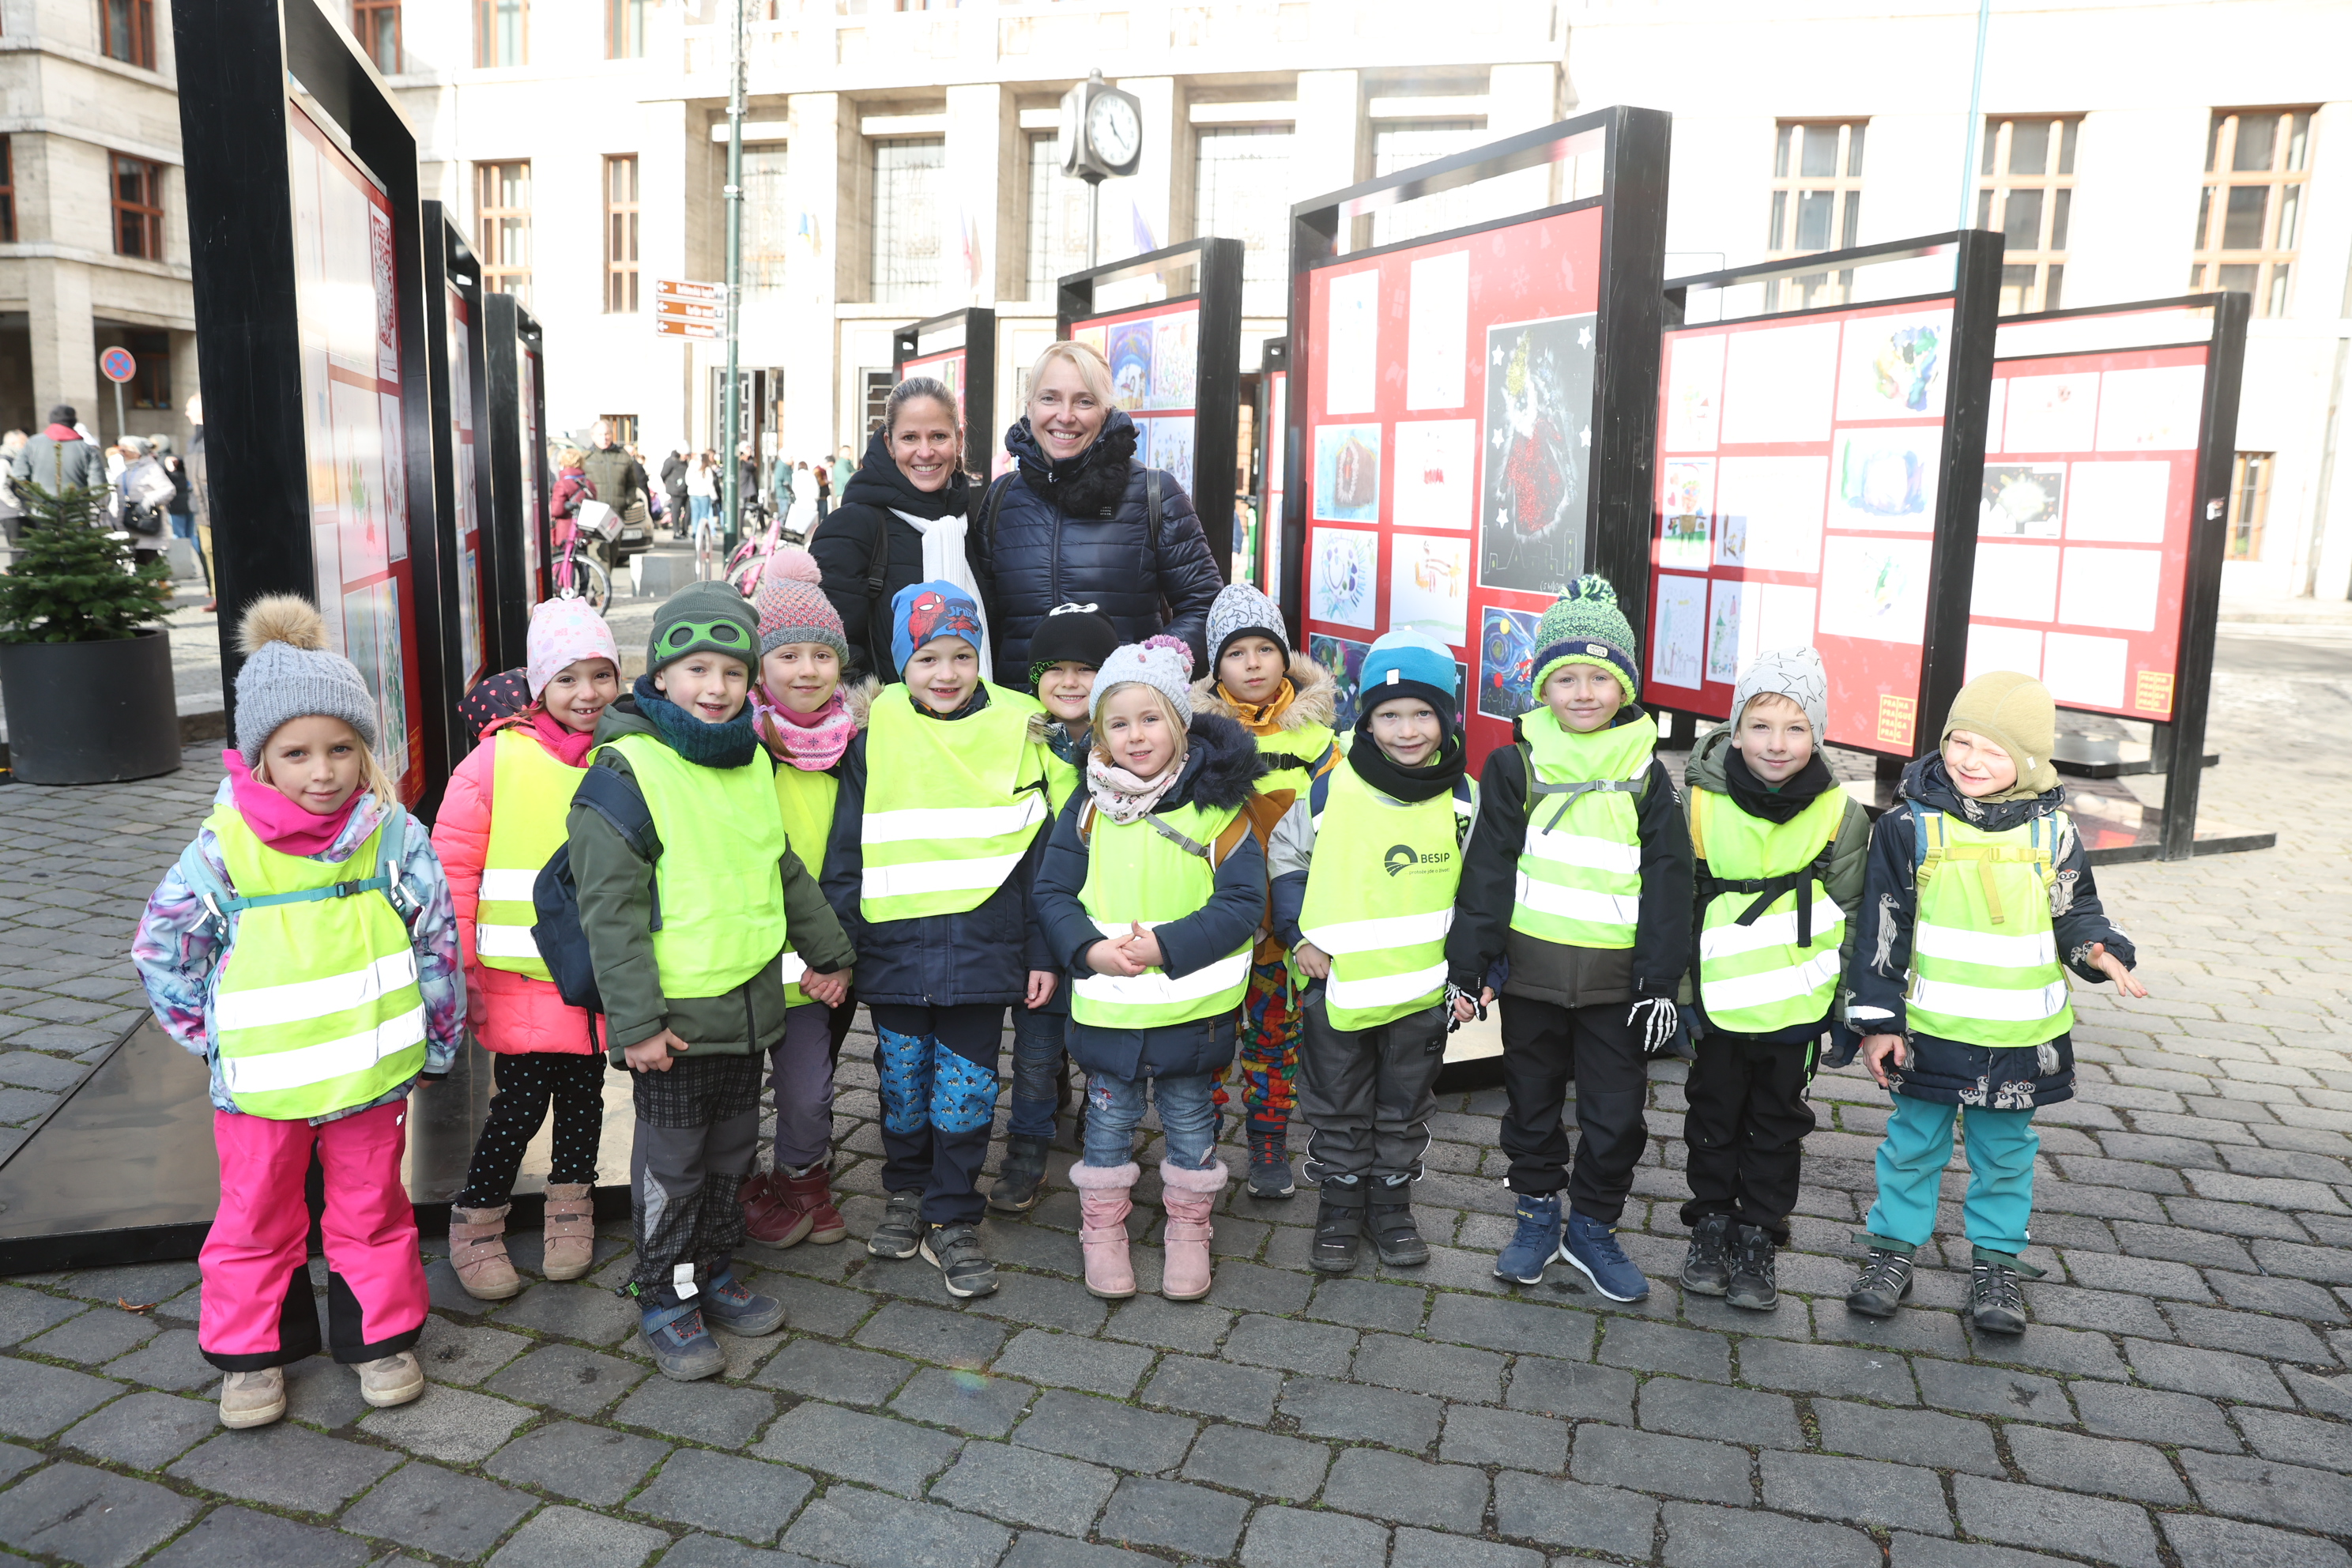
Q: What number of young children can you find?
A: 12